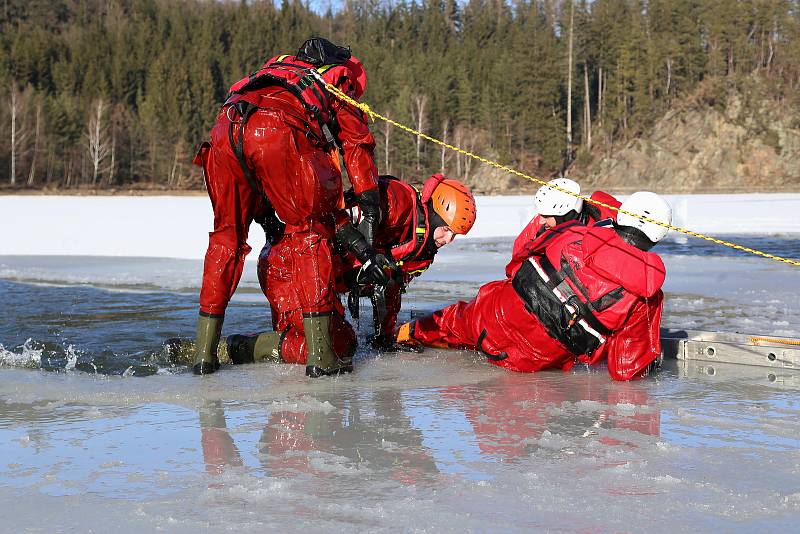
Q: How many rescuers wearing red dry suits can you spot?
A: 4